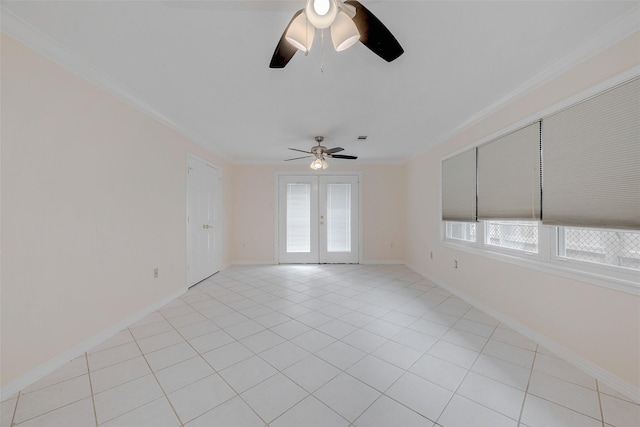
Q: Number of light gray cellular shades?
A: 3